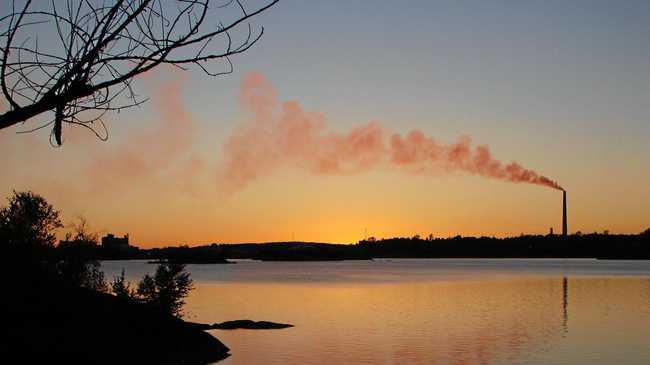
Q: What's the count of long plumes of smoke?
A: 1